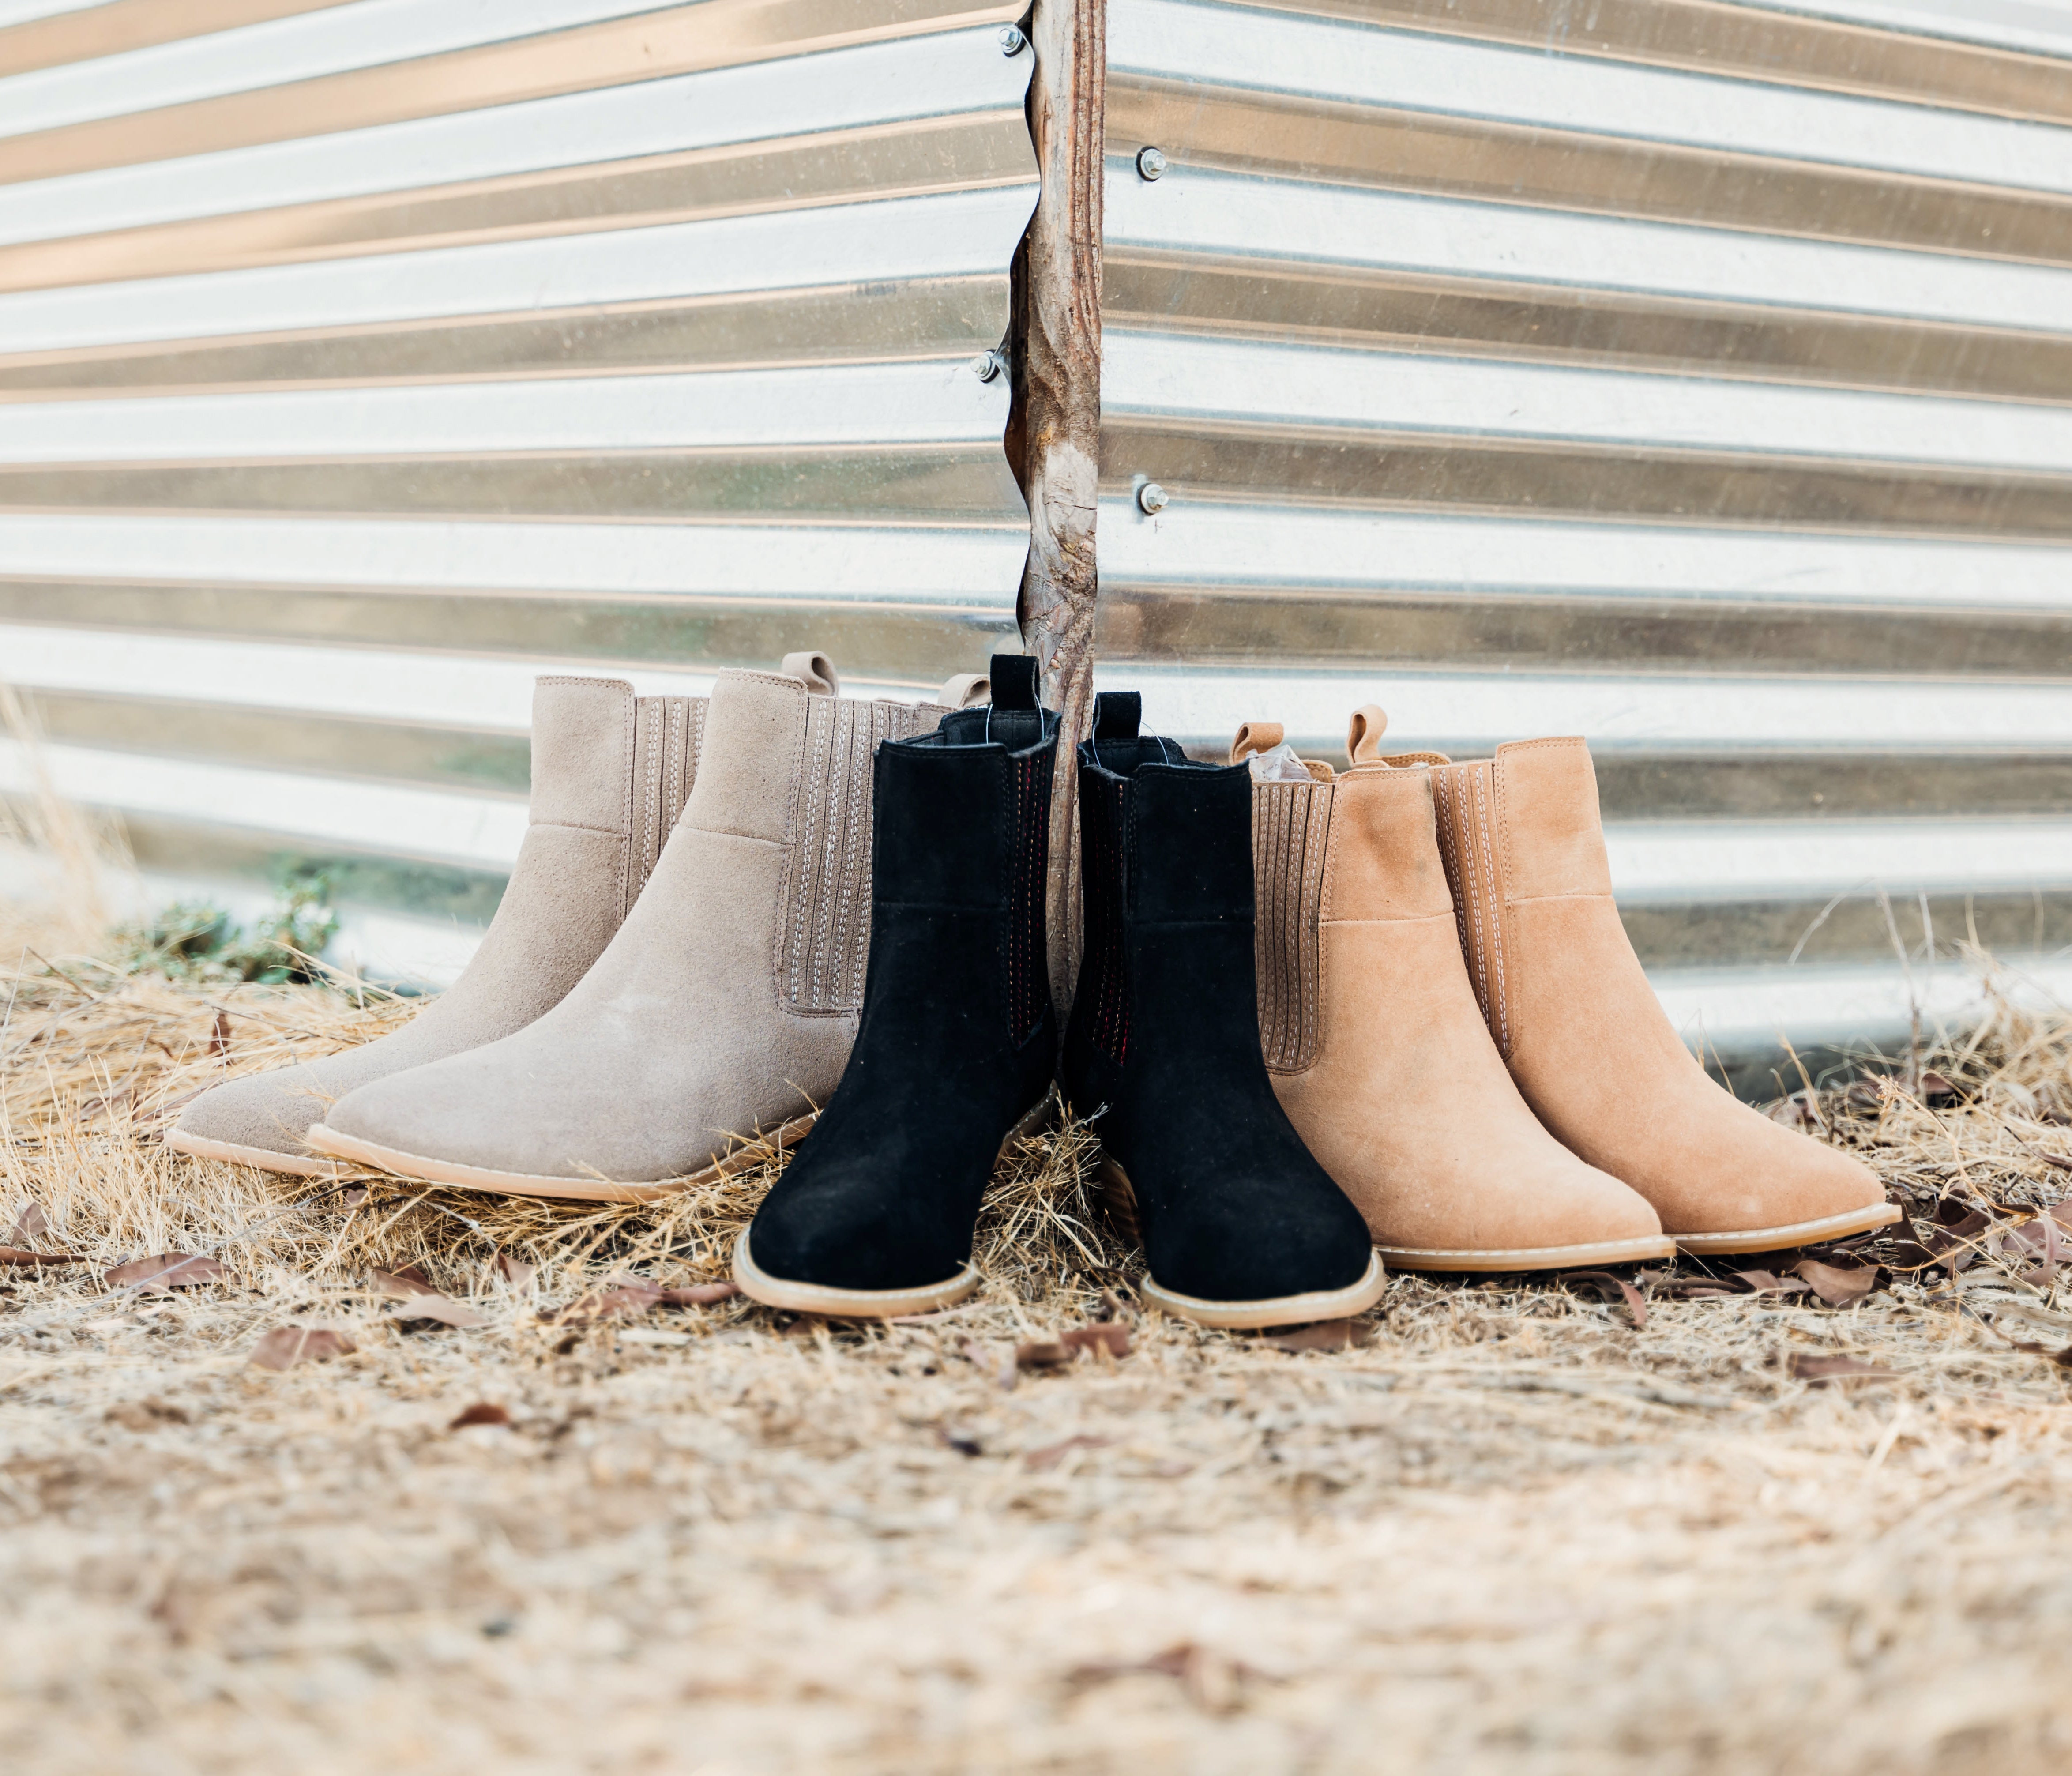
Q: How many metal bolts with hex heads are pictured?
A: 4